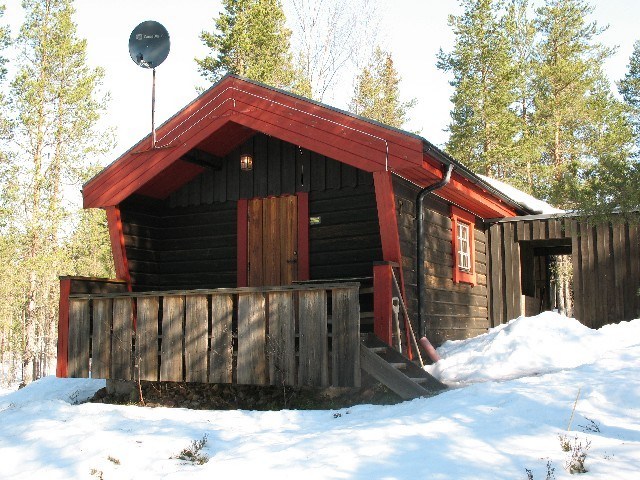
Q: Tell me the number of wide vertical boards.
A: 11